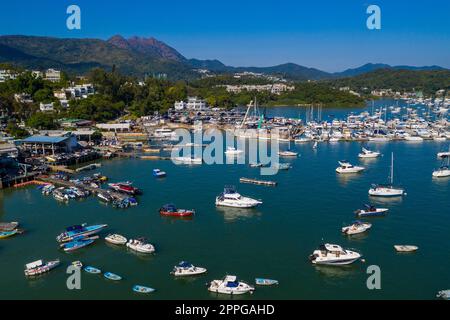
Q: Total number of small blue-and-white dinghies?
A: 4